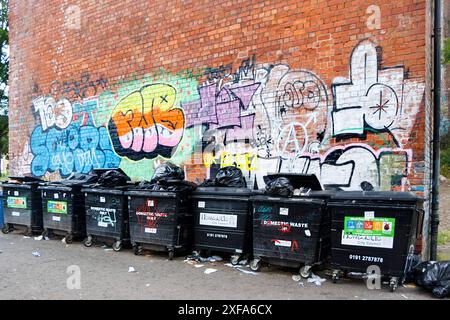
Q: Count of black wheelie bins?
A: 7